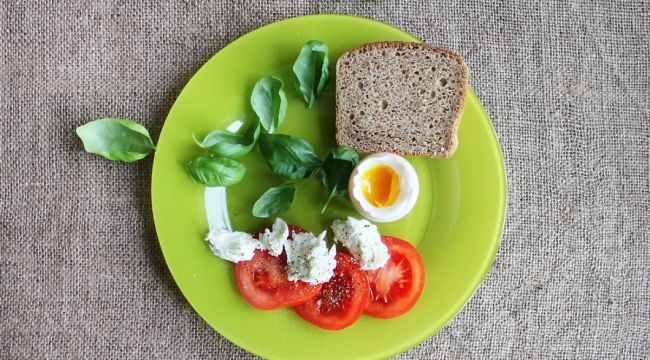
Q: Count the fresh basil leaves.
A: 8